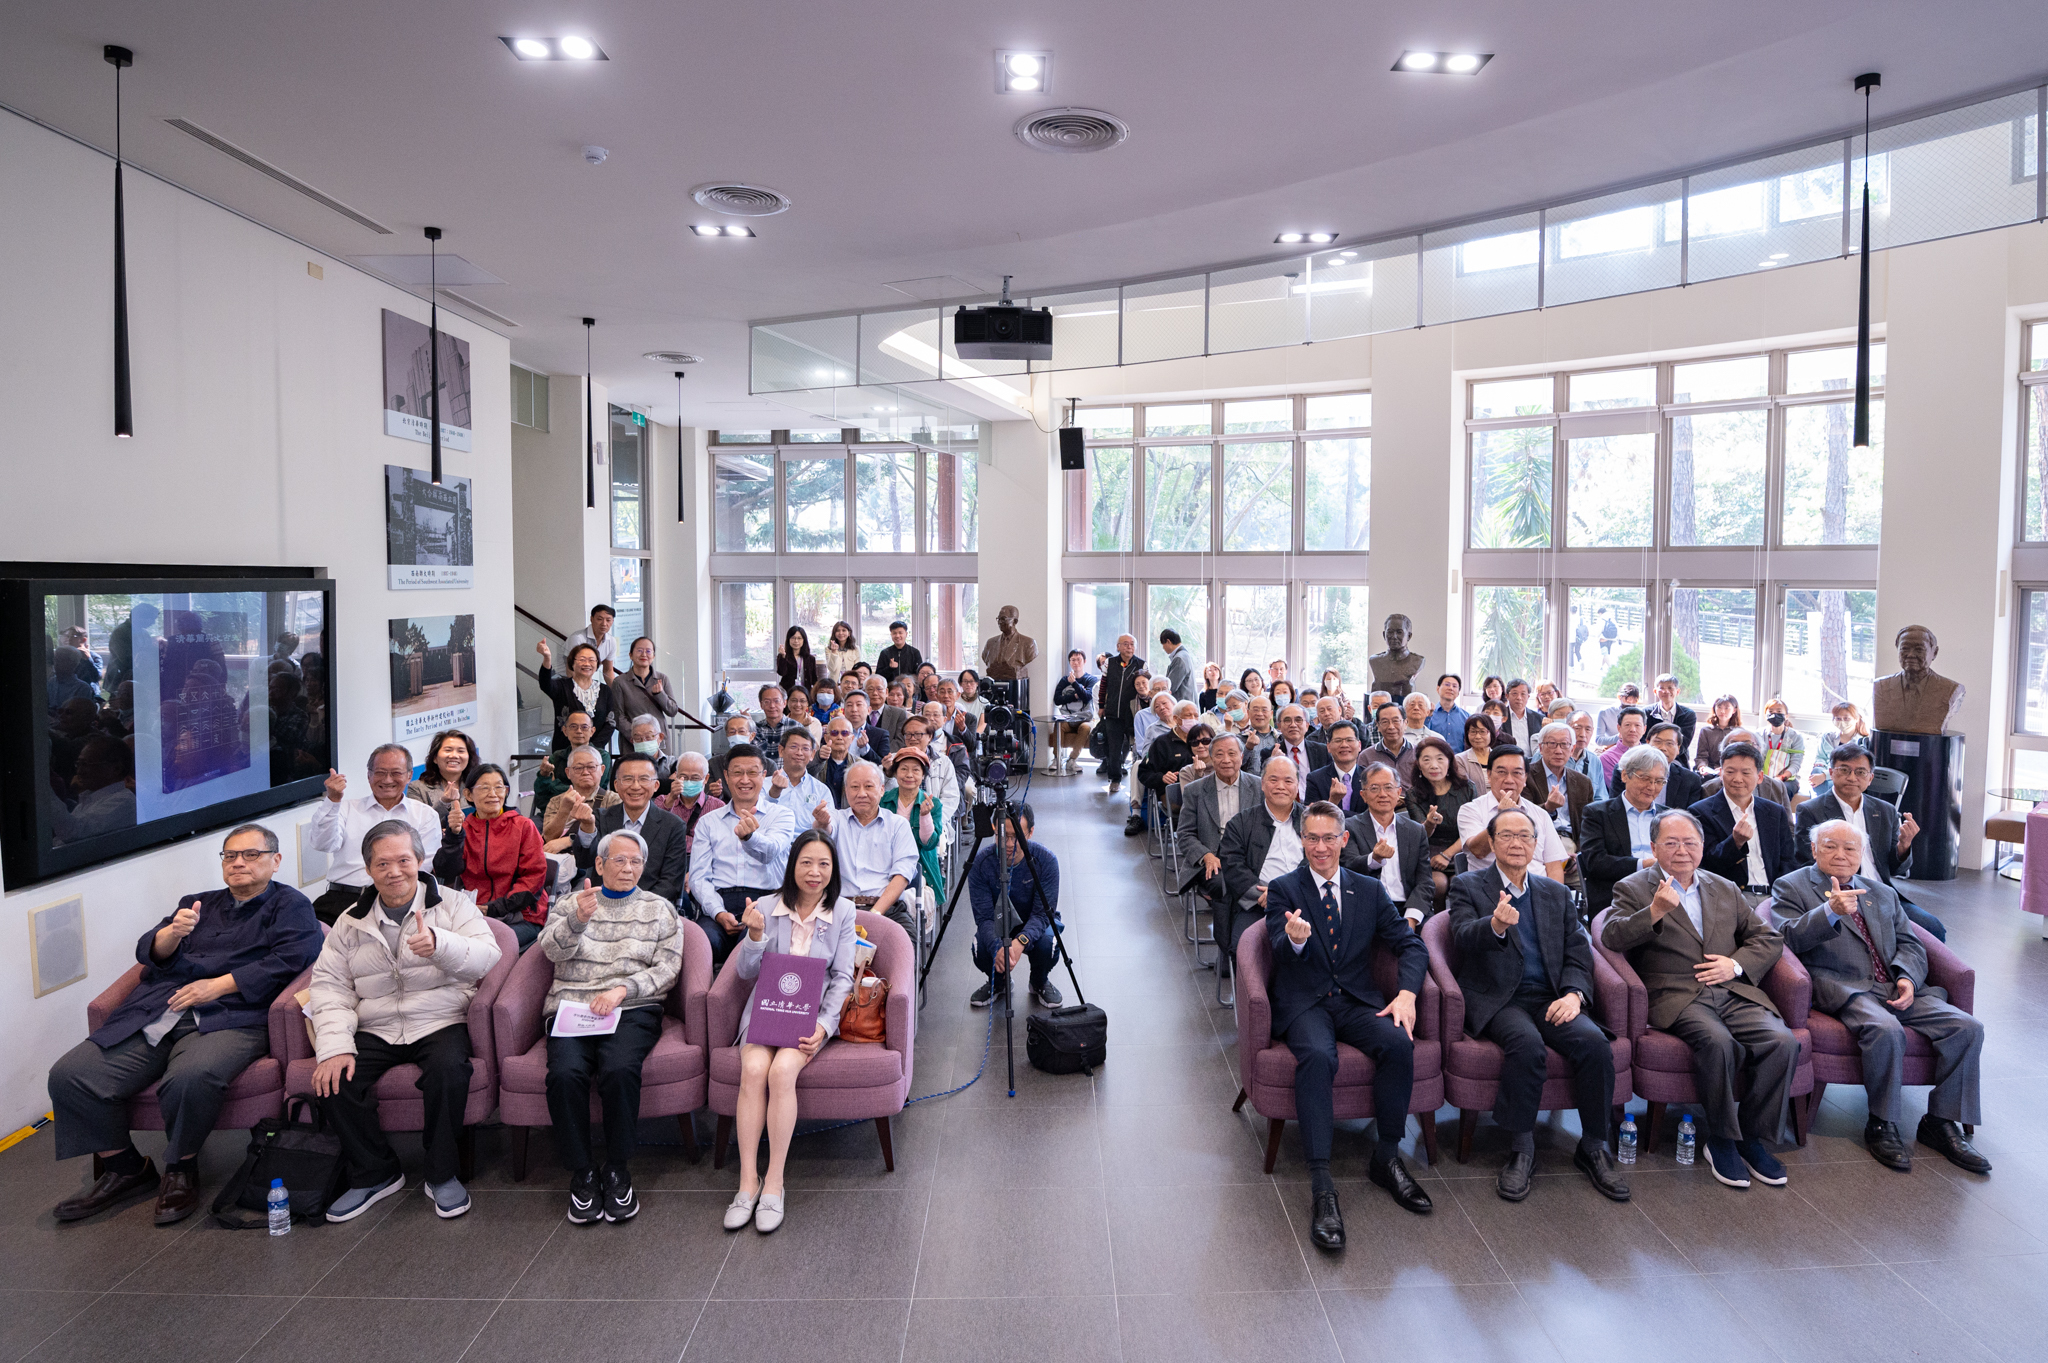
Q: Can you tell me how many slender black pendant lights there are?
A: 5